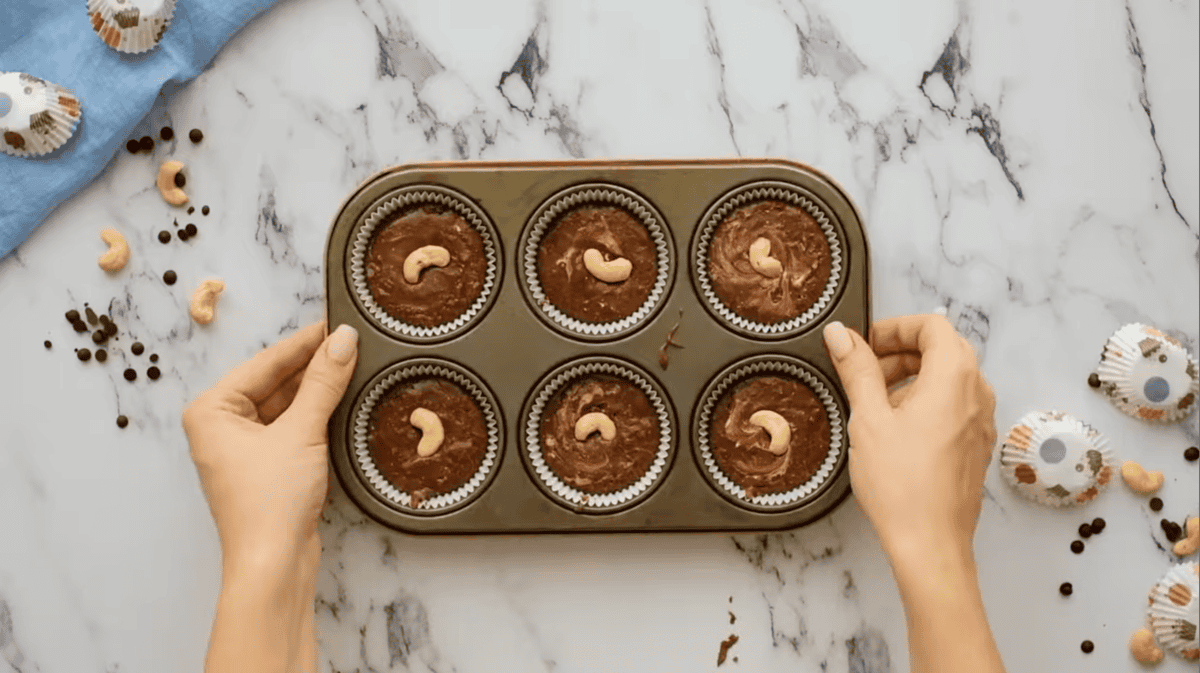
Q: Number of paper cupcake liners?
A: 11